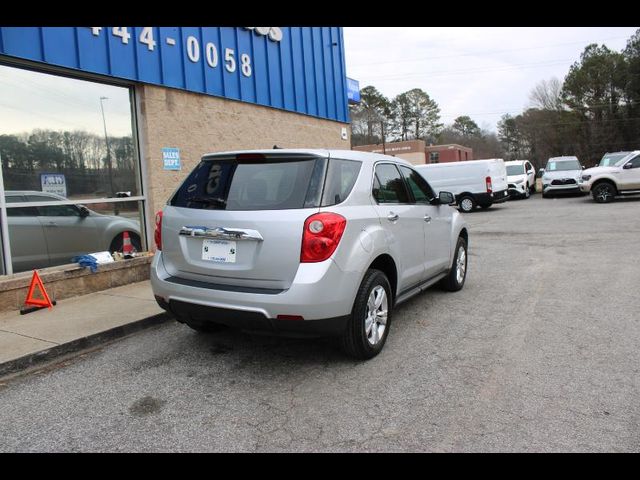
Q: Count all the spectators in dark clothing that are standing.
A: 0